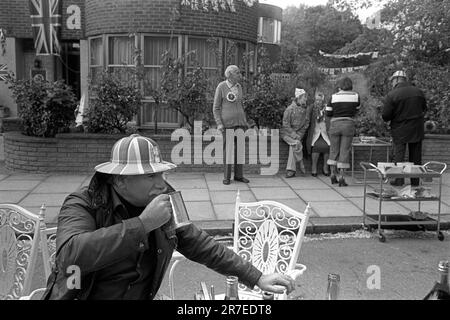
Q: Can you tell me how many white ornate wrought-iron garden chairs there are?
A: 3